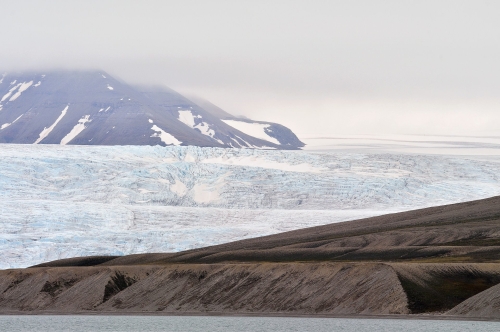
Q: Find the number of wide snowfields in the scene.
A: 1